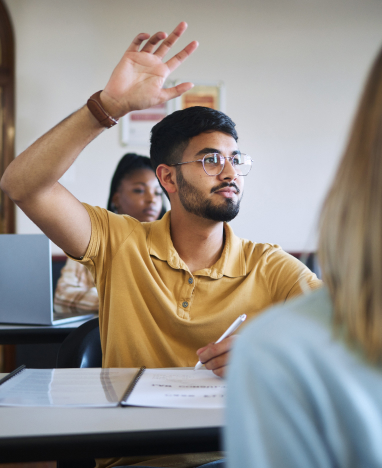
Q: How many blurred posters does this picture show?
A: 2